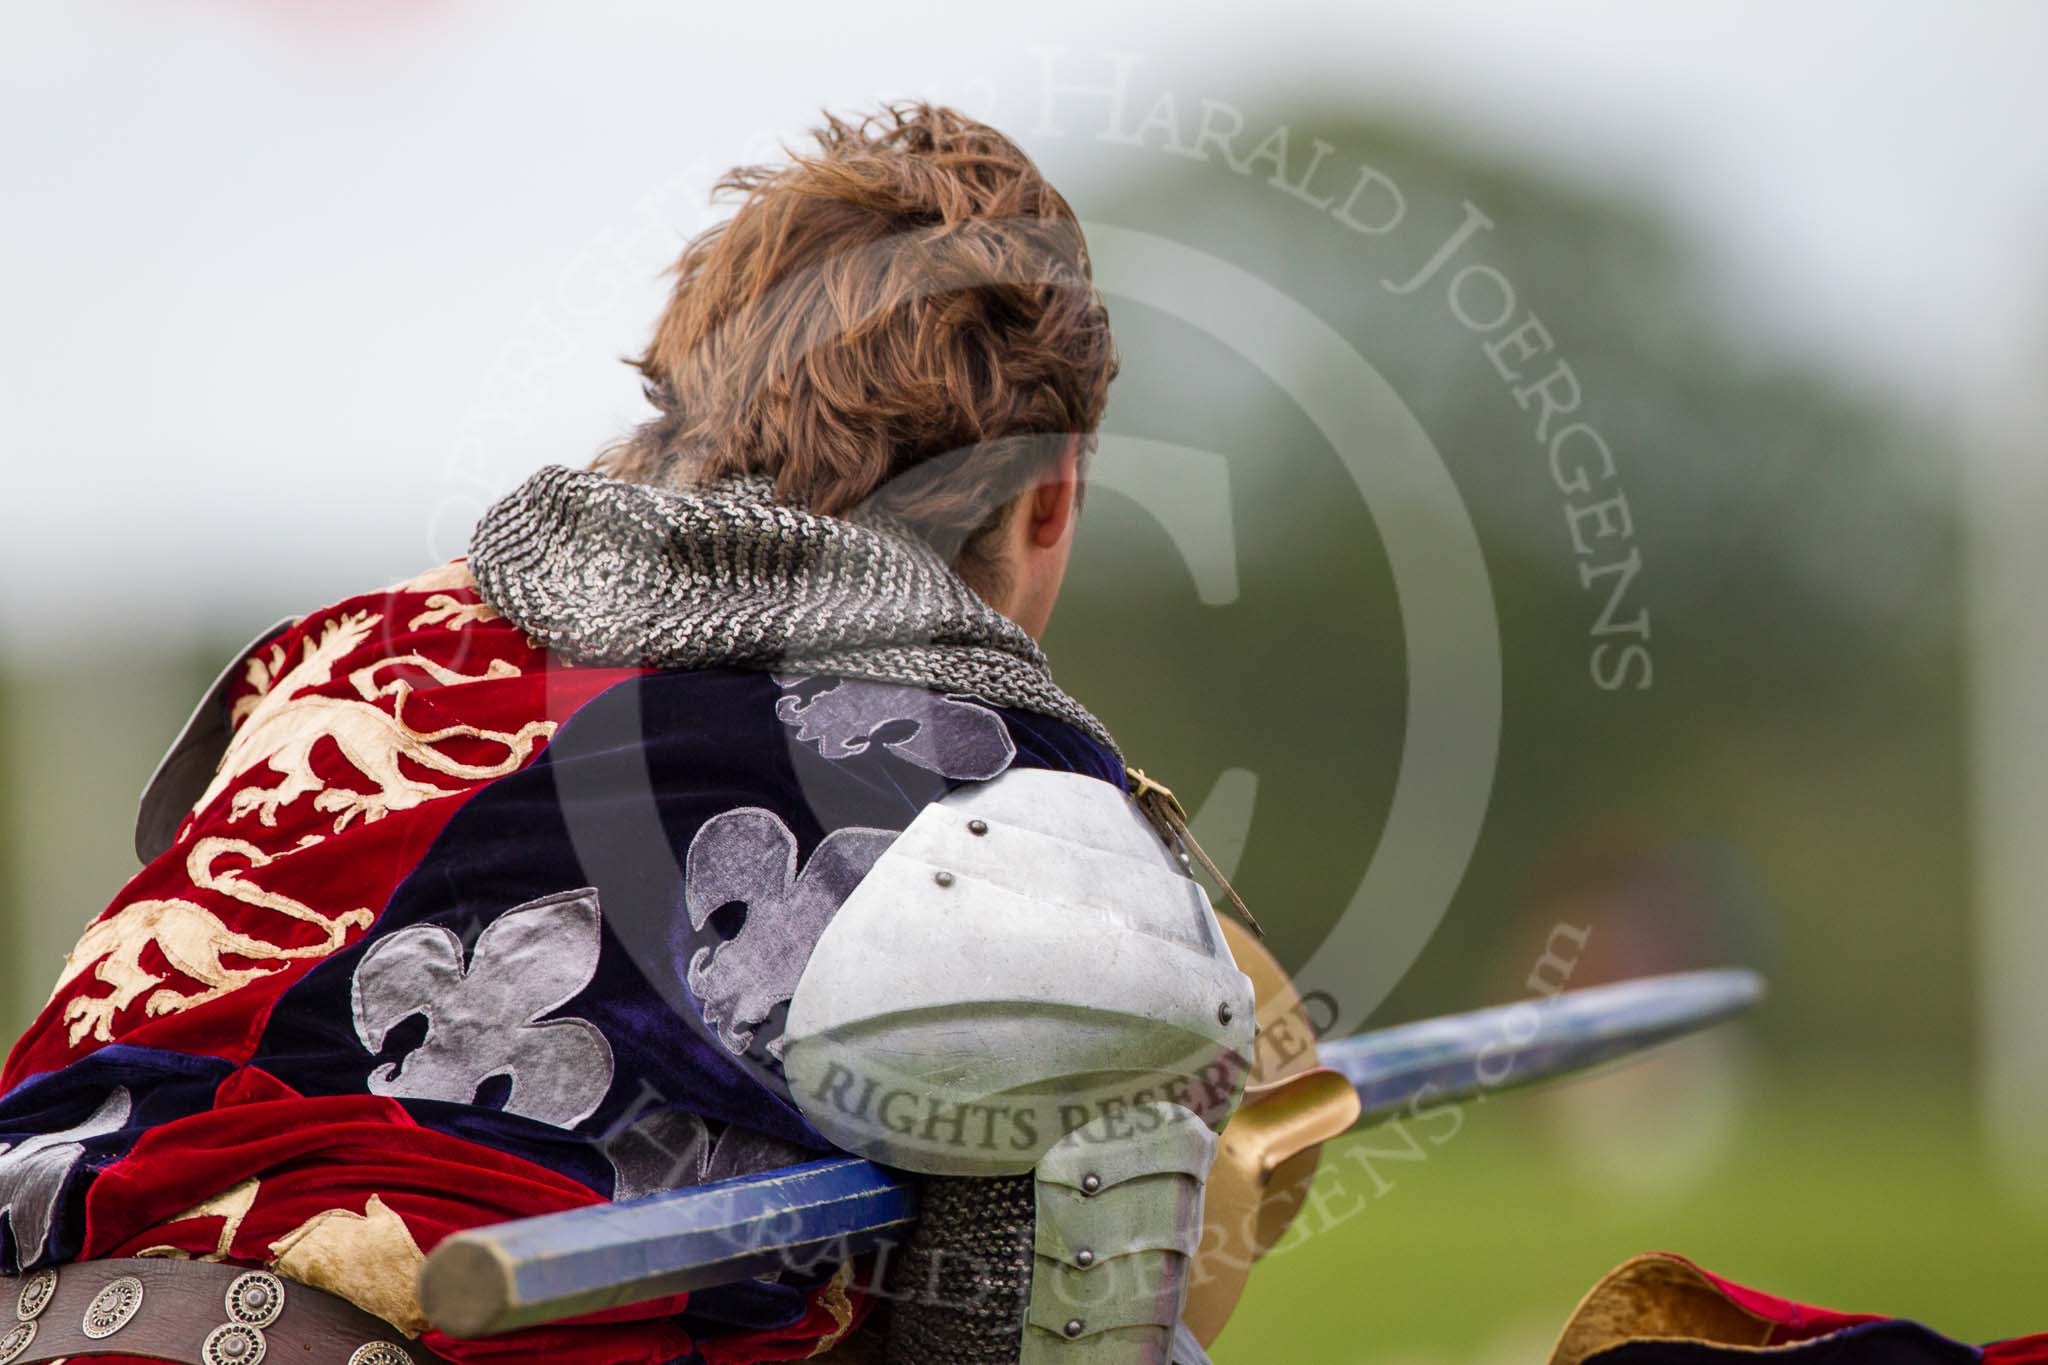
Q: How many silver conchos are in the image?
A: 6